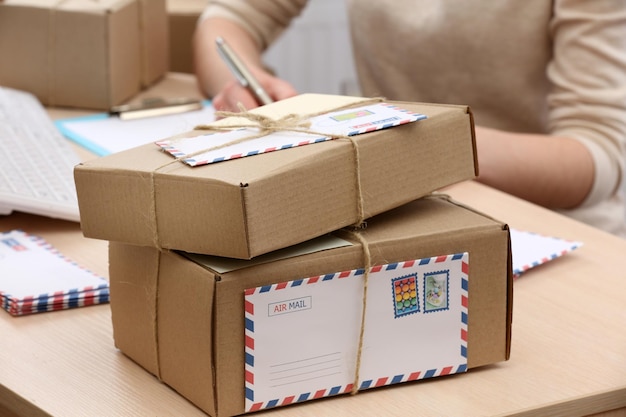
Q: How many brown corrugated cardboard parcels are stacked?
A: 2